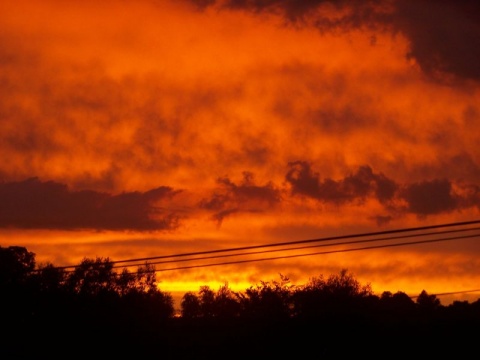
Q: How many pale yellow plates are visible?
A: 0